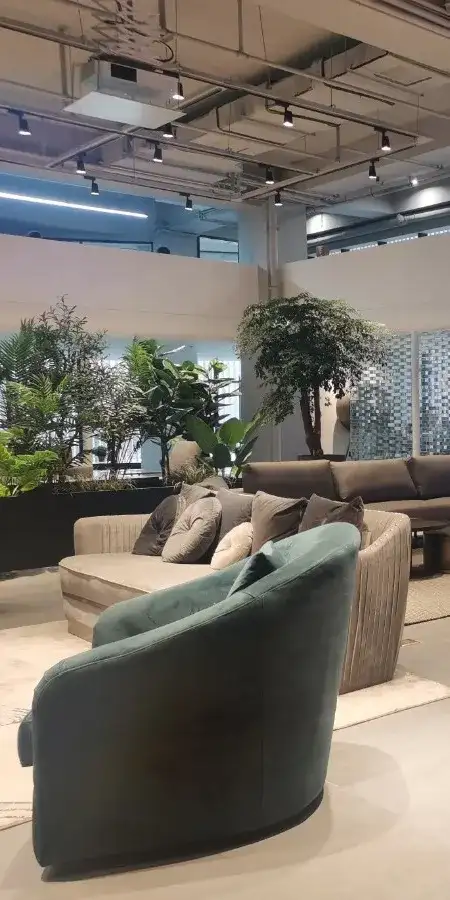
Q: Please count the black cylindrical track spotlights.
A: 12